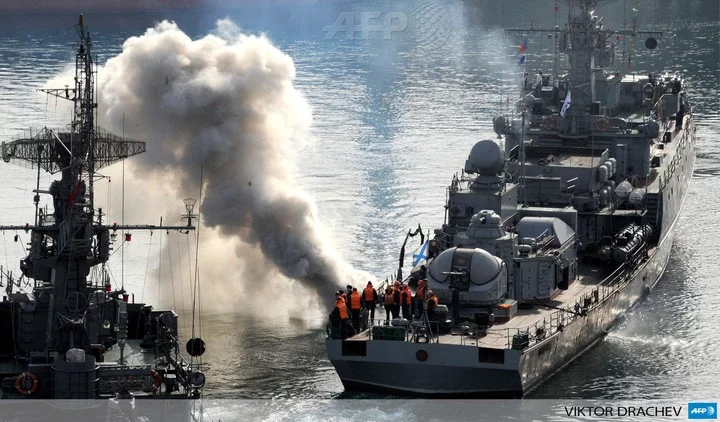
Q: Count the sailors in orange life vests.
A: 9